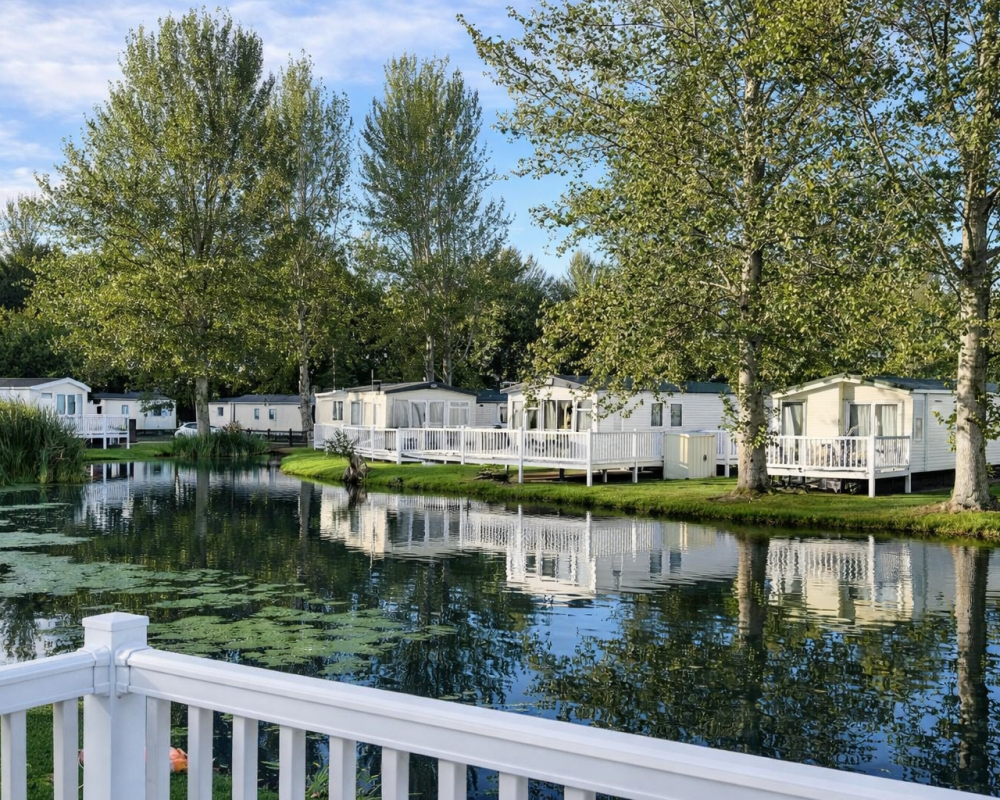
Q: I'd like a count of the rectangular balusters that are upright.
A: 11